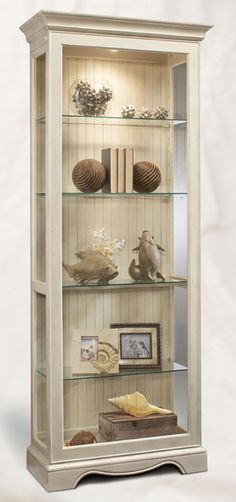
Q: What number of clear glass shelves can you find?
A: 4